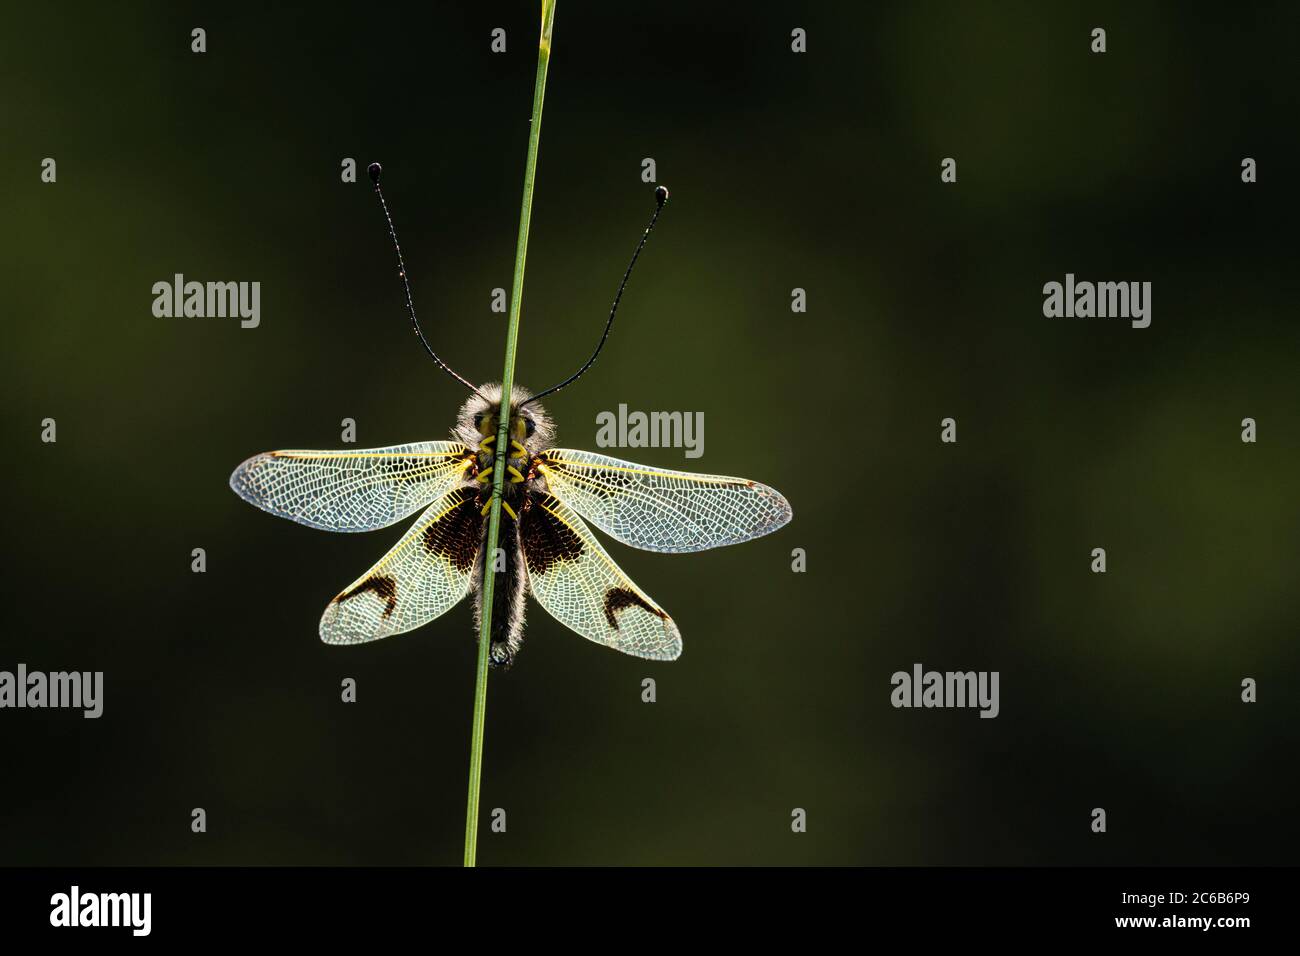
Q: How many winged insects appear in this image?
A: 1